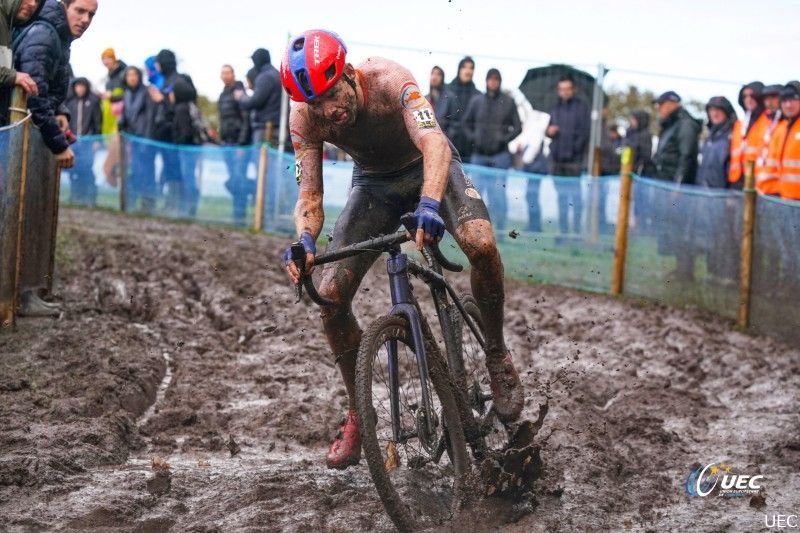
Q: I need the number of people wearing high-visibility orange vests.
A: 3